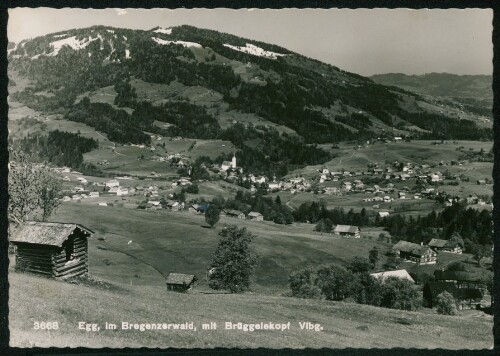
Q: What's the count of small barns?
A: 2